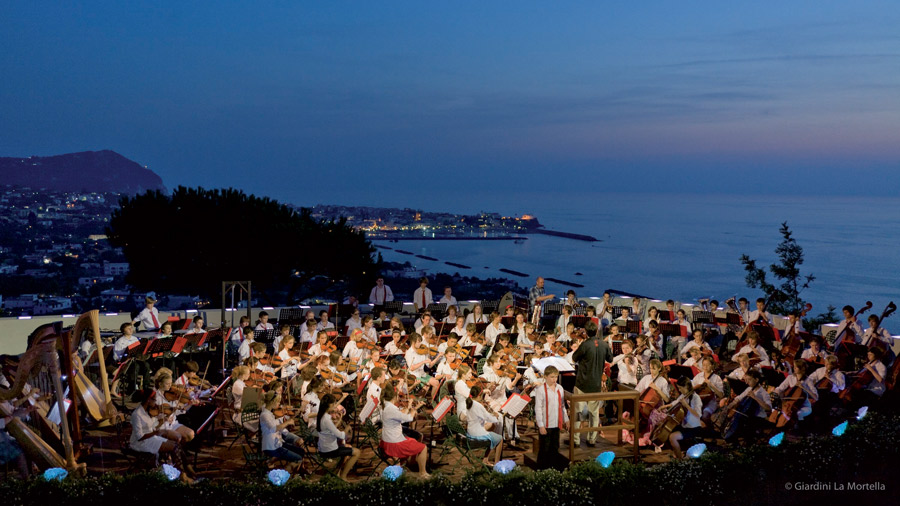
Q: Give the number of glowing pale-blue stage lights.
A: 10